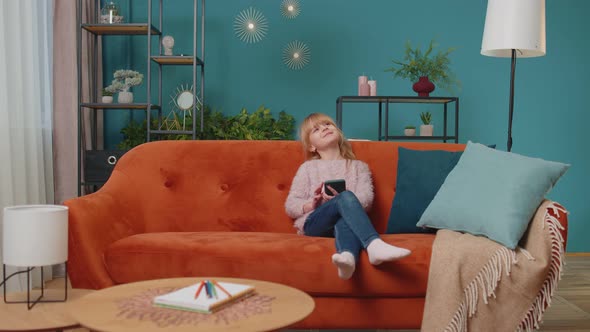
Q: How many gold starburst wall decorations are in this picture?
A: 3